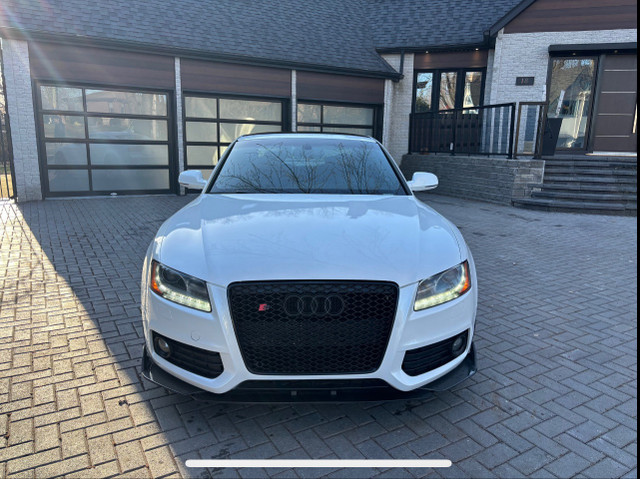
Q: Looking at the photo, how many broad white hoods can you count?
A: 1